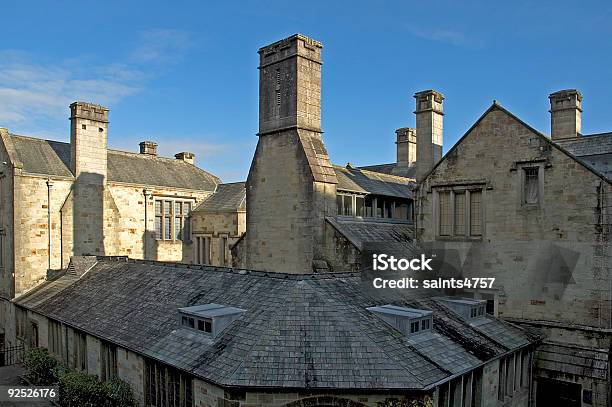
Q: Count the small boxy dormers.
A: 3